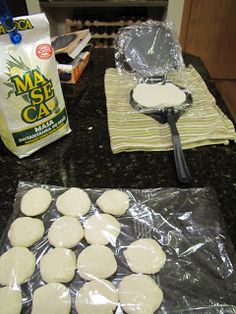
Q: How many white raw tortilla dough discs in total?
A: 15